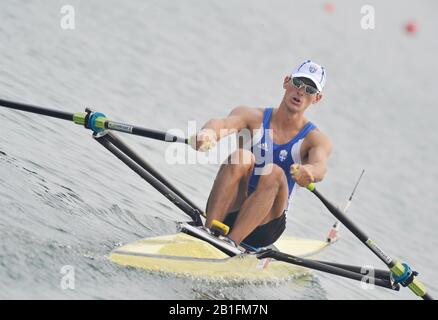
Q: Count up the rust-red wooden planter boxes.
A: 0